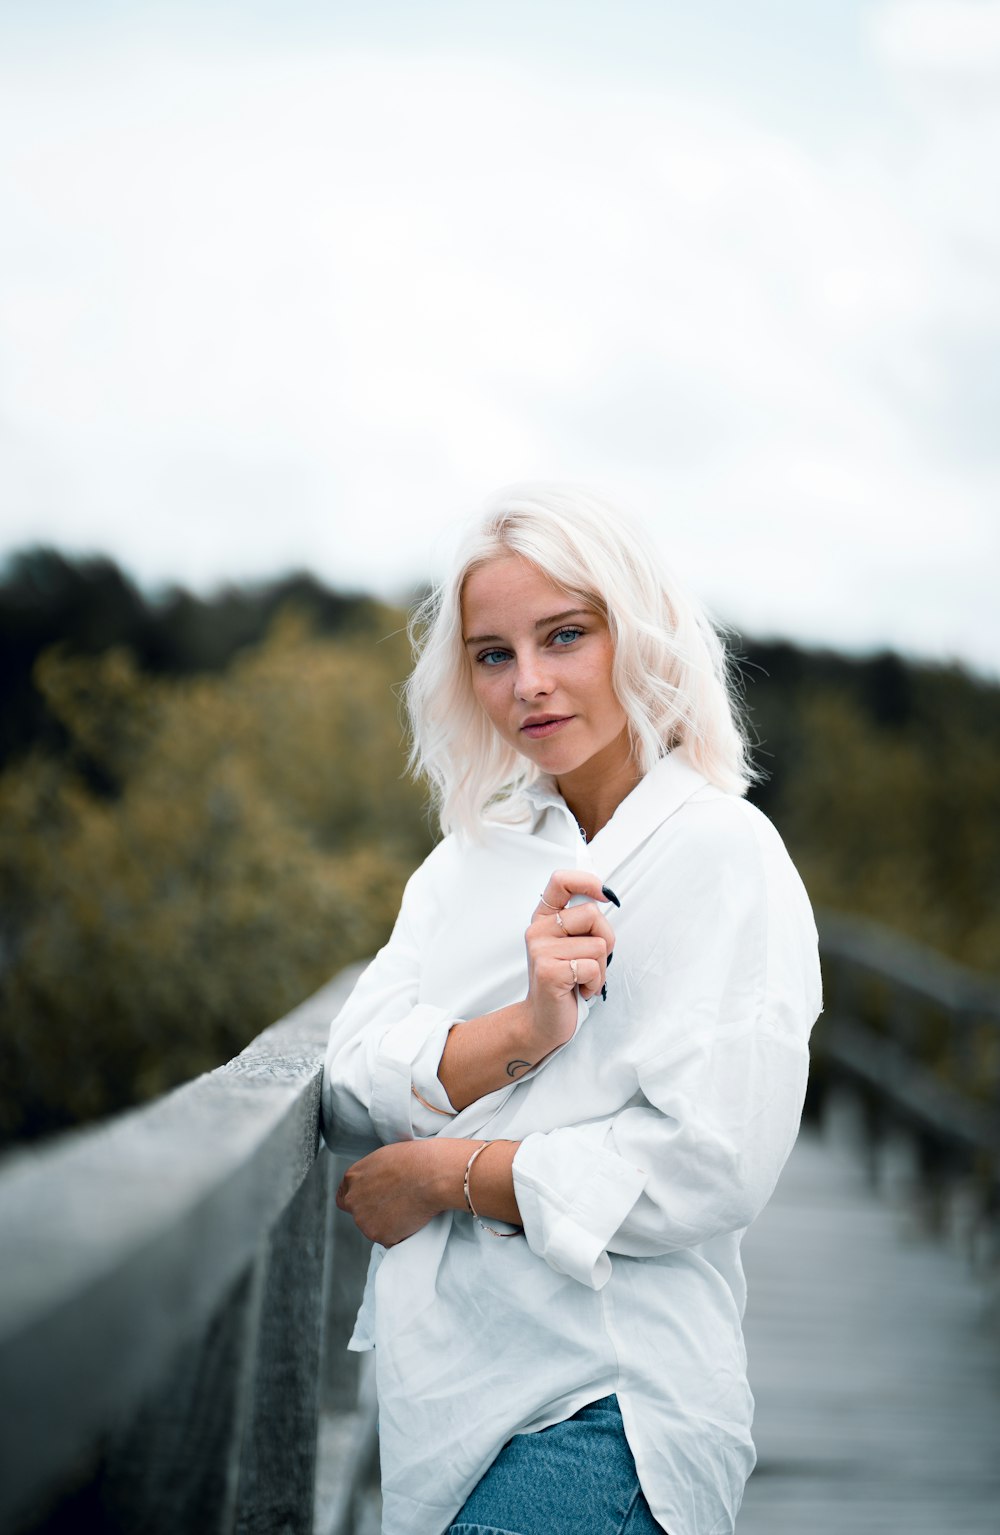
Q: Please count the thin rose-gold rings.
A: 3